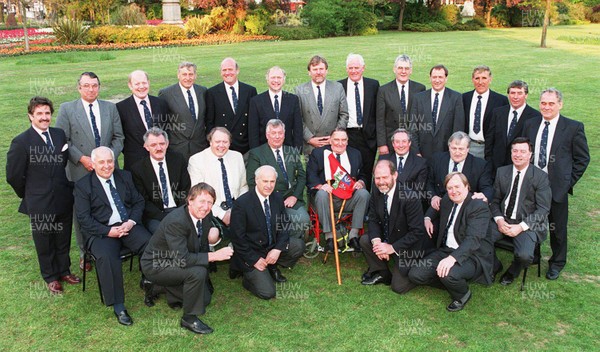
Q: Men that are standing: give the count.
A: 13